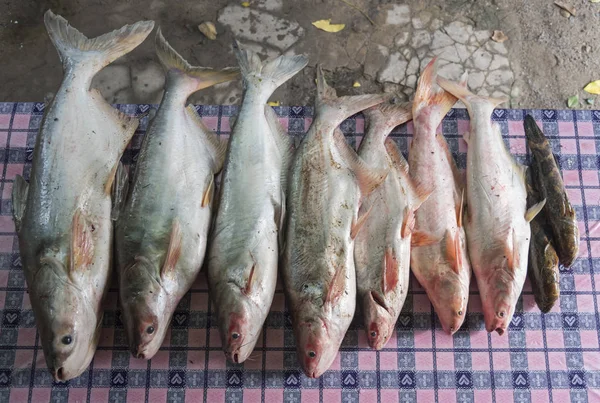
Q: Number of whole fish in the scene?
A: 9